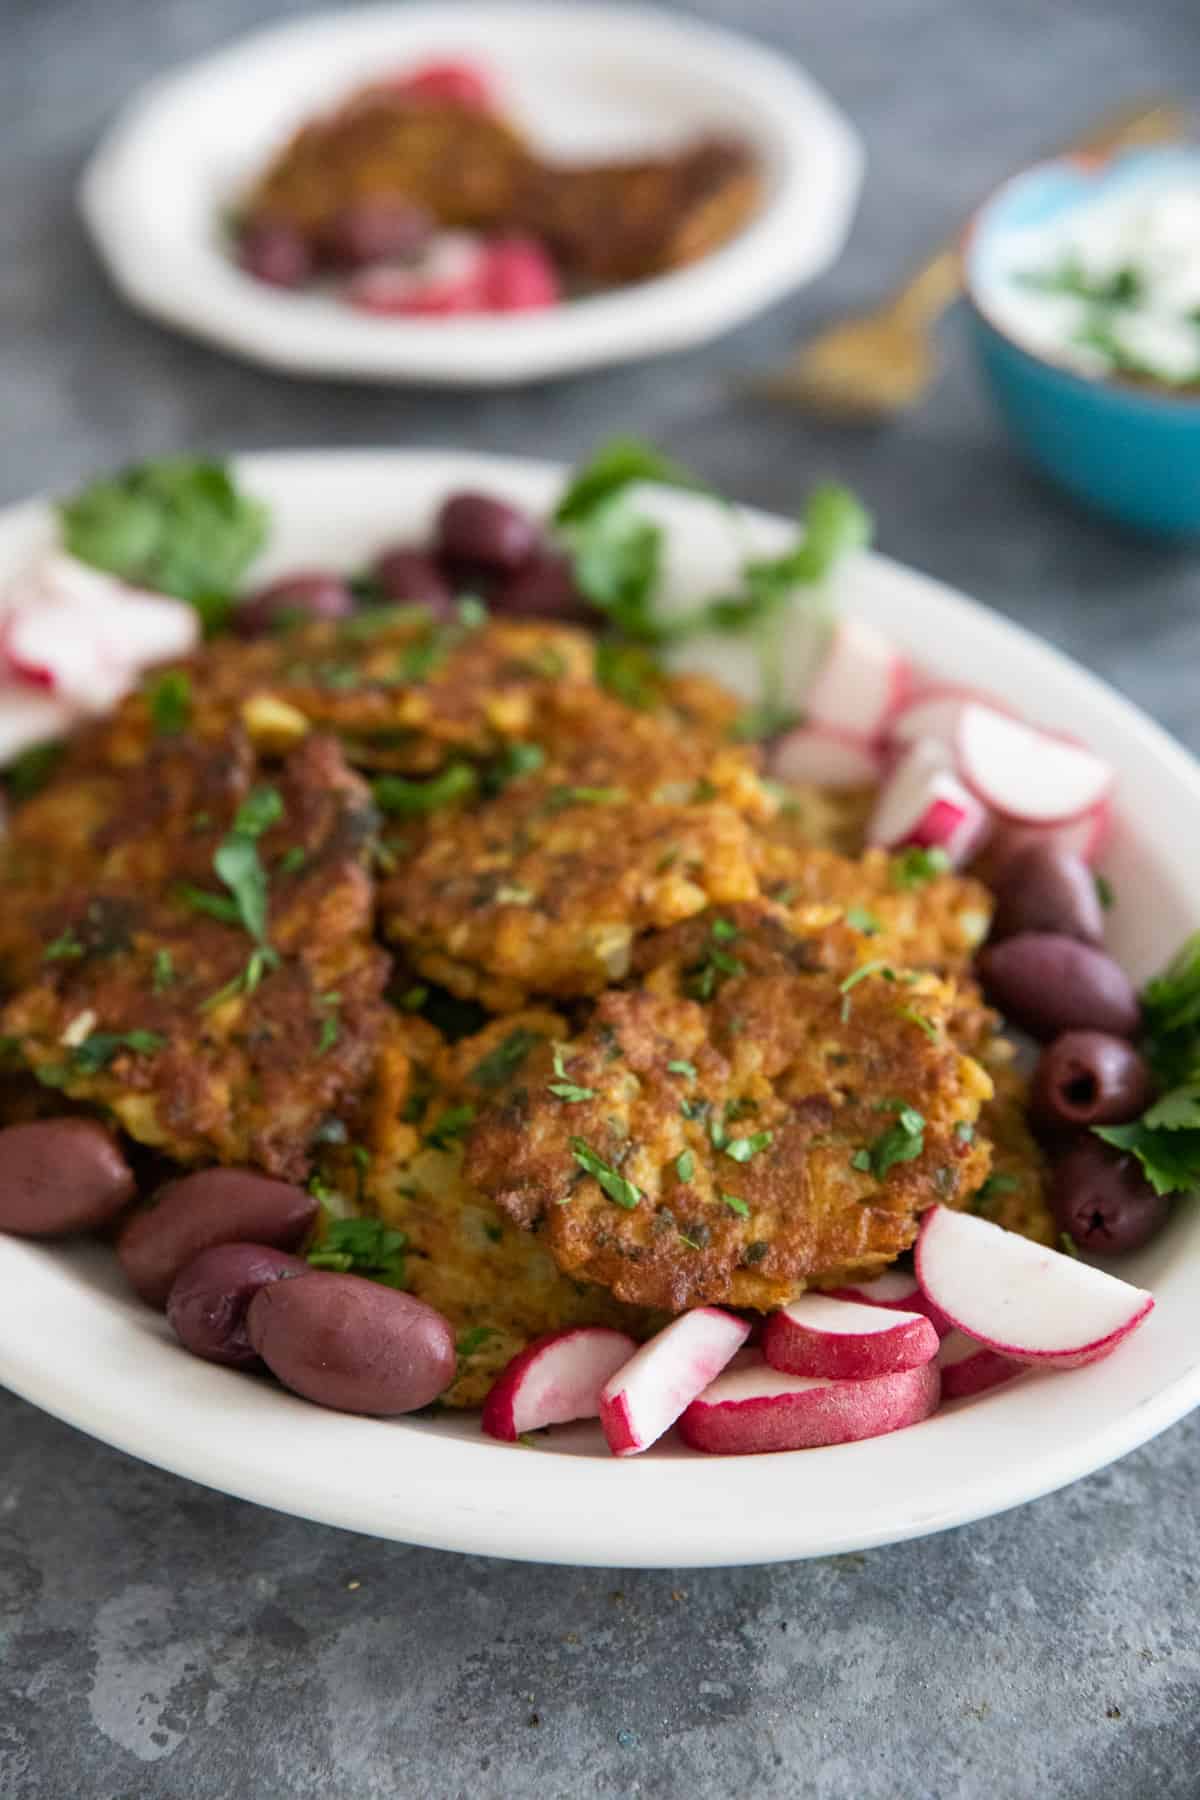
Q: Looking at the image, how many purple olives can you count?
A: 14